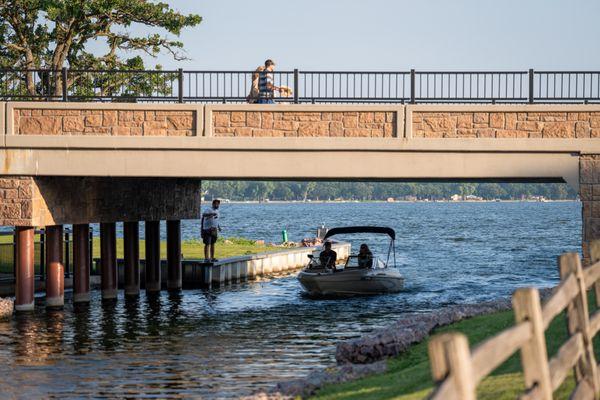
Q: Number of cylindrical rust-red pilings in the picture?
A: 7